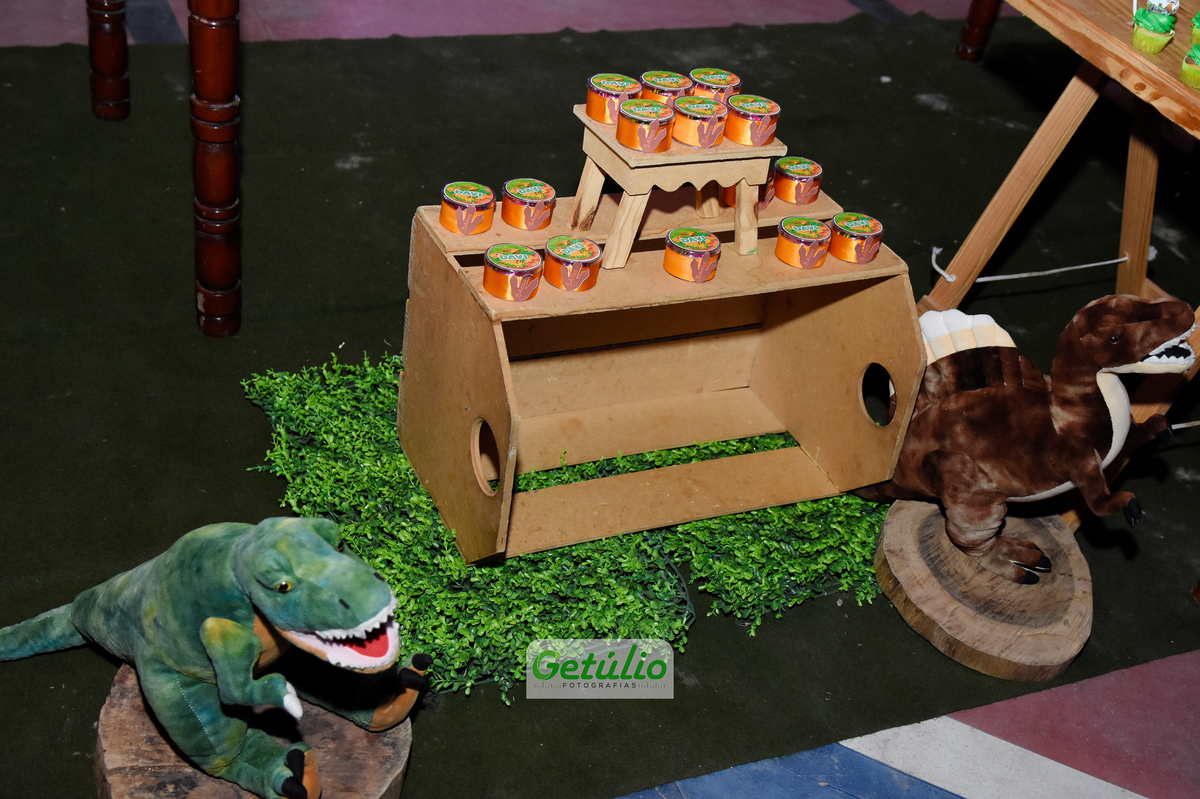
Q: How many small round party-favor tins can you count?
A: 15